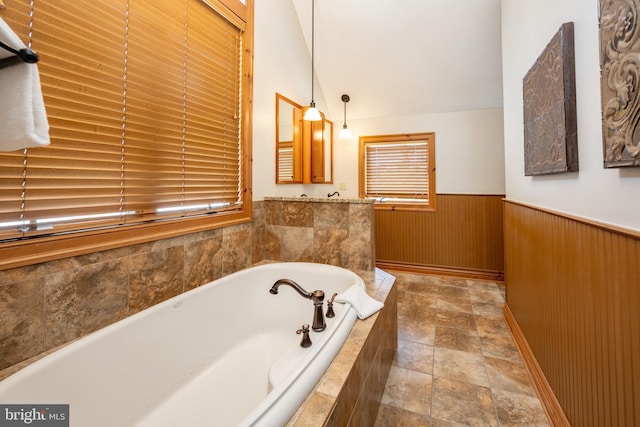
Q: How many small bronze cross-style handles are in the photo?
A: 2